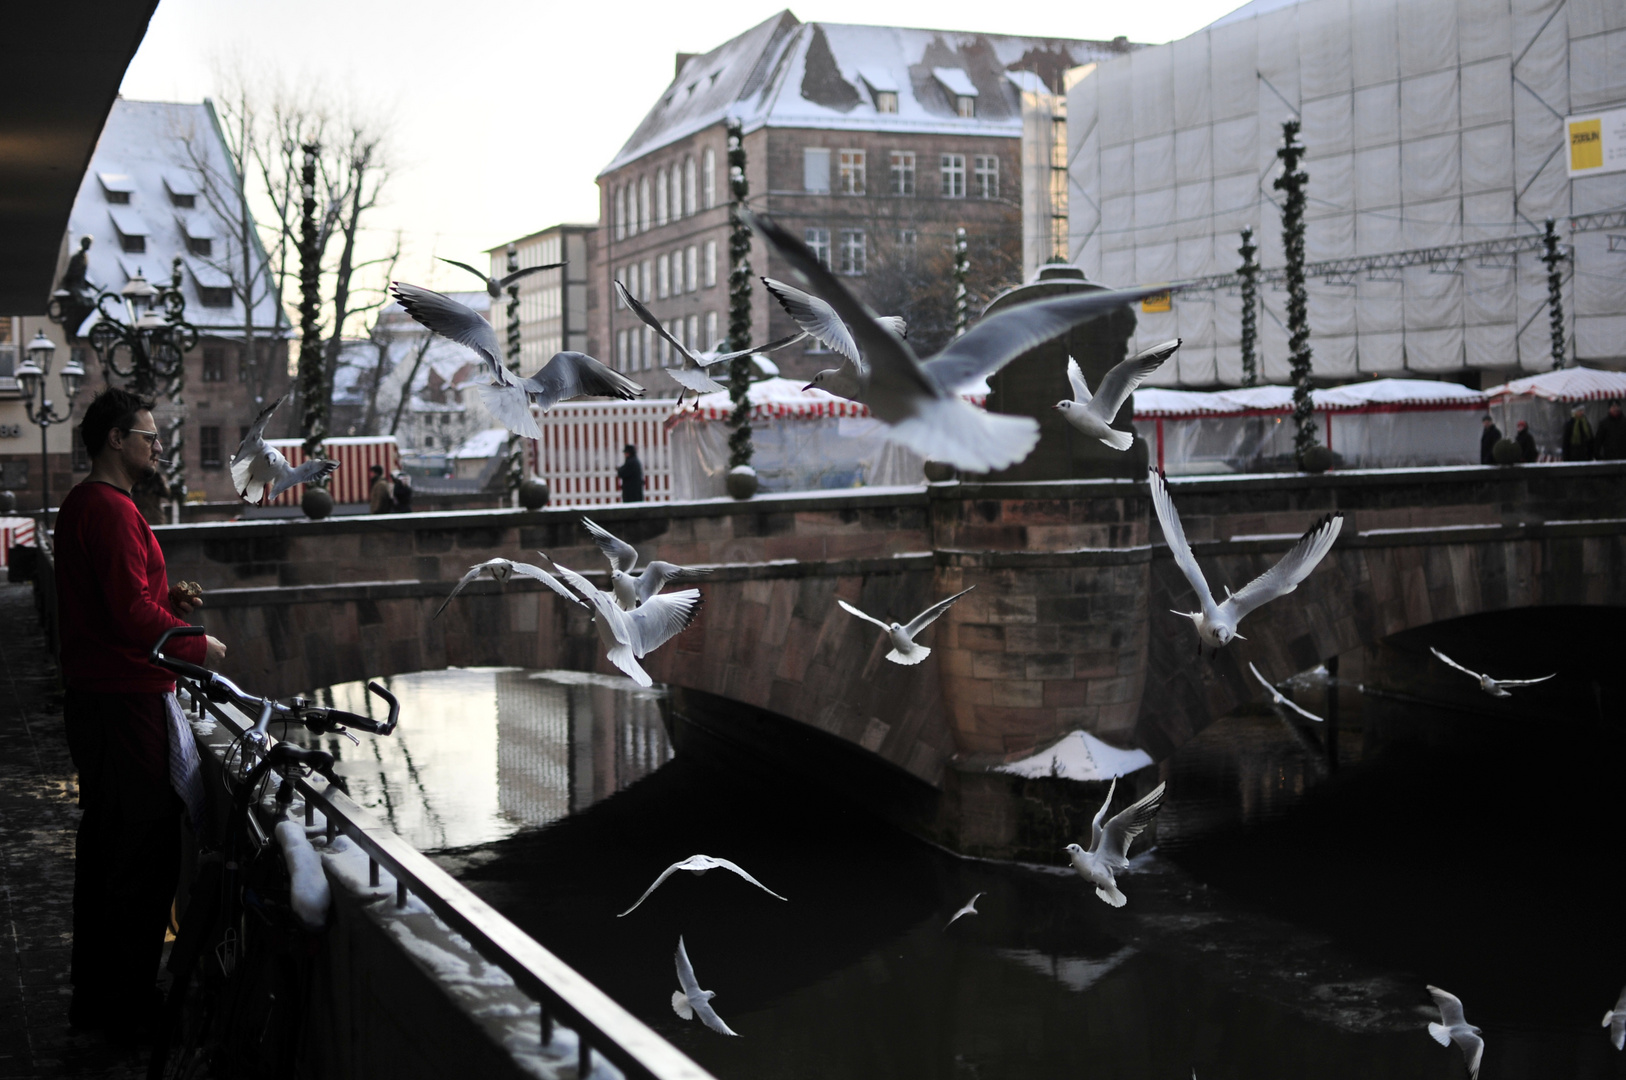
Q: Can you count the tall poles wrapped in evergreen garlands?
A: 8